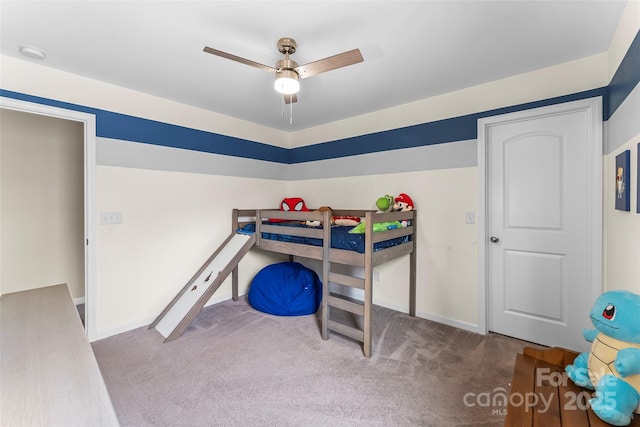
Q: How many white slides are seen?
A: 1